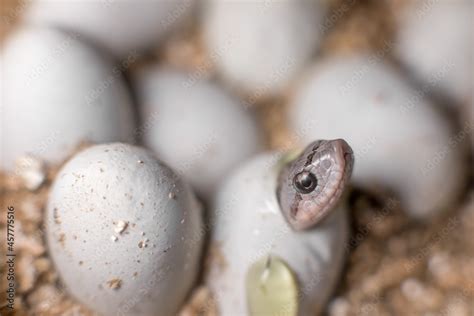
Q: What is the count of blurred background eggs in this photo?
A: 6